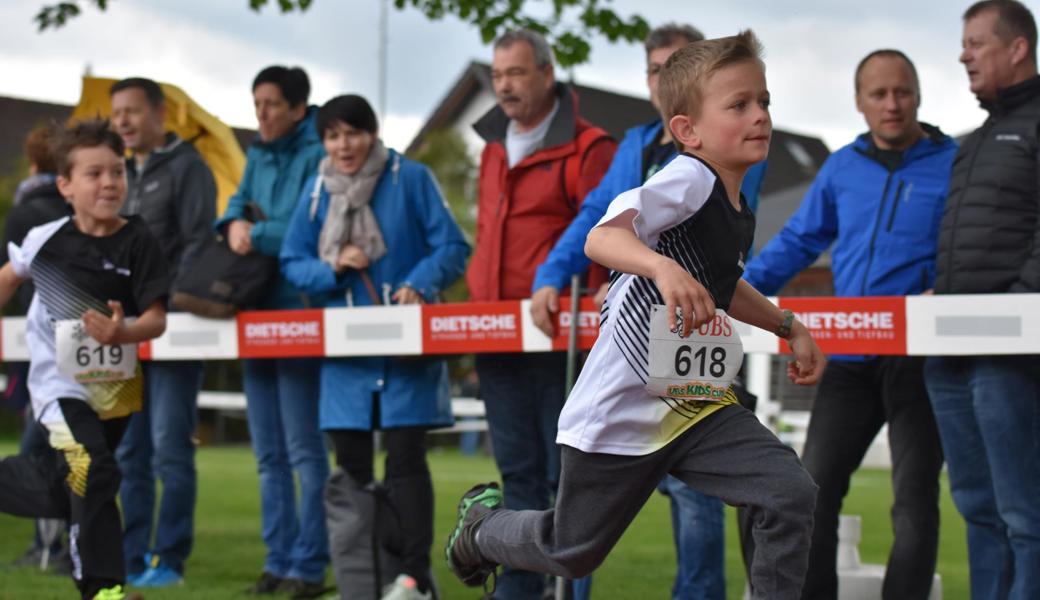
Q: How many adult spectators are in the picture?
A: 8